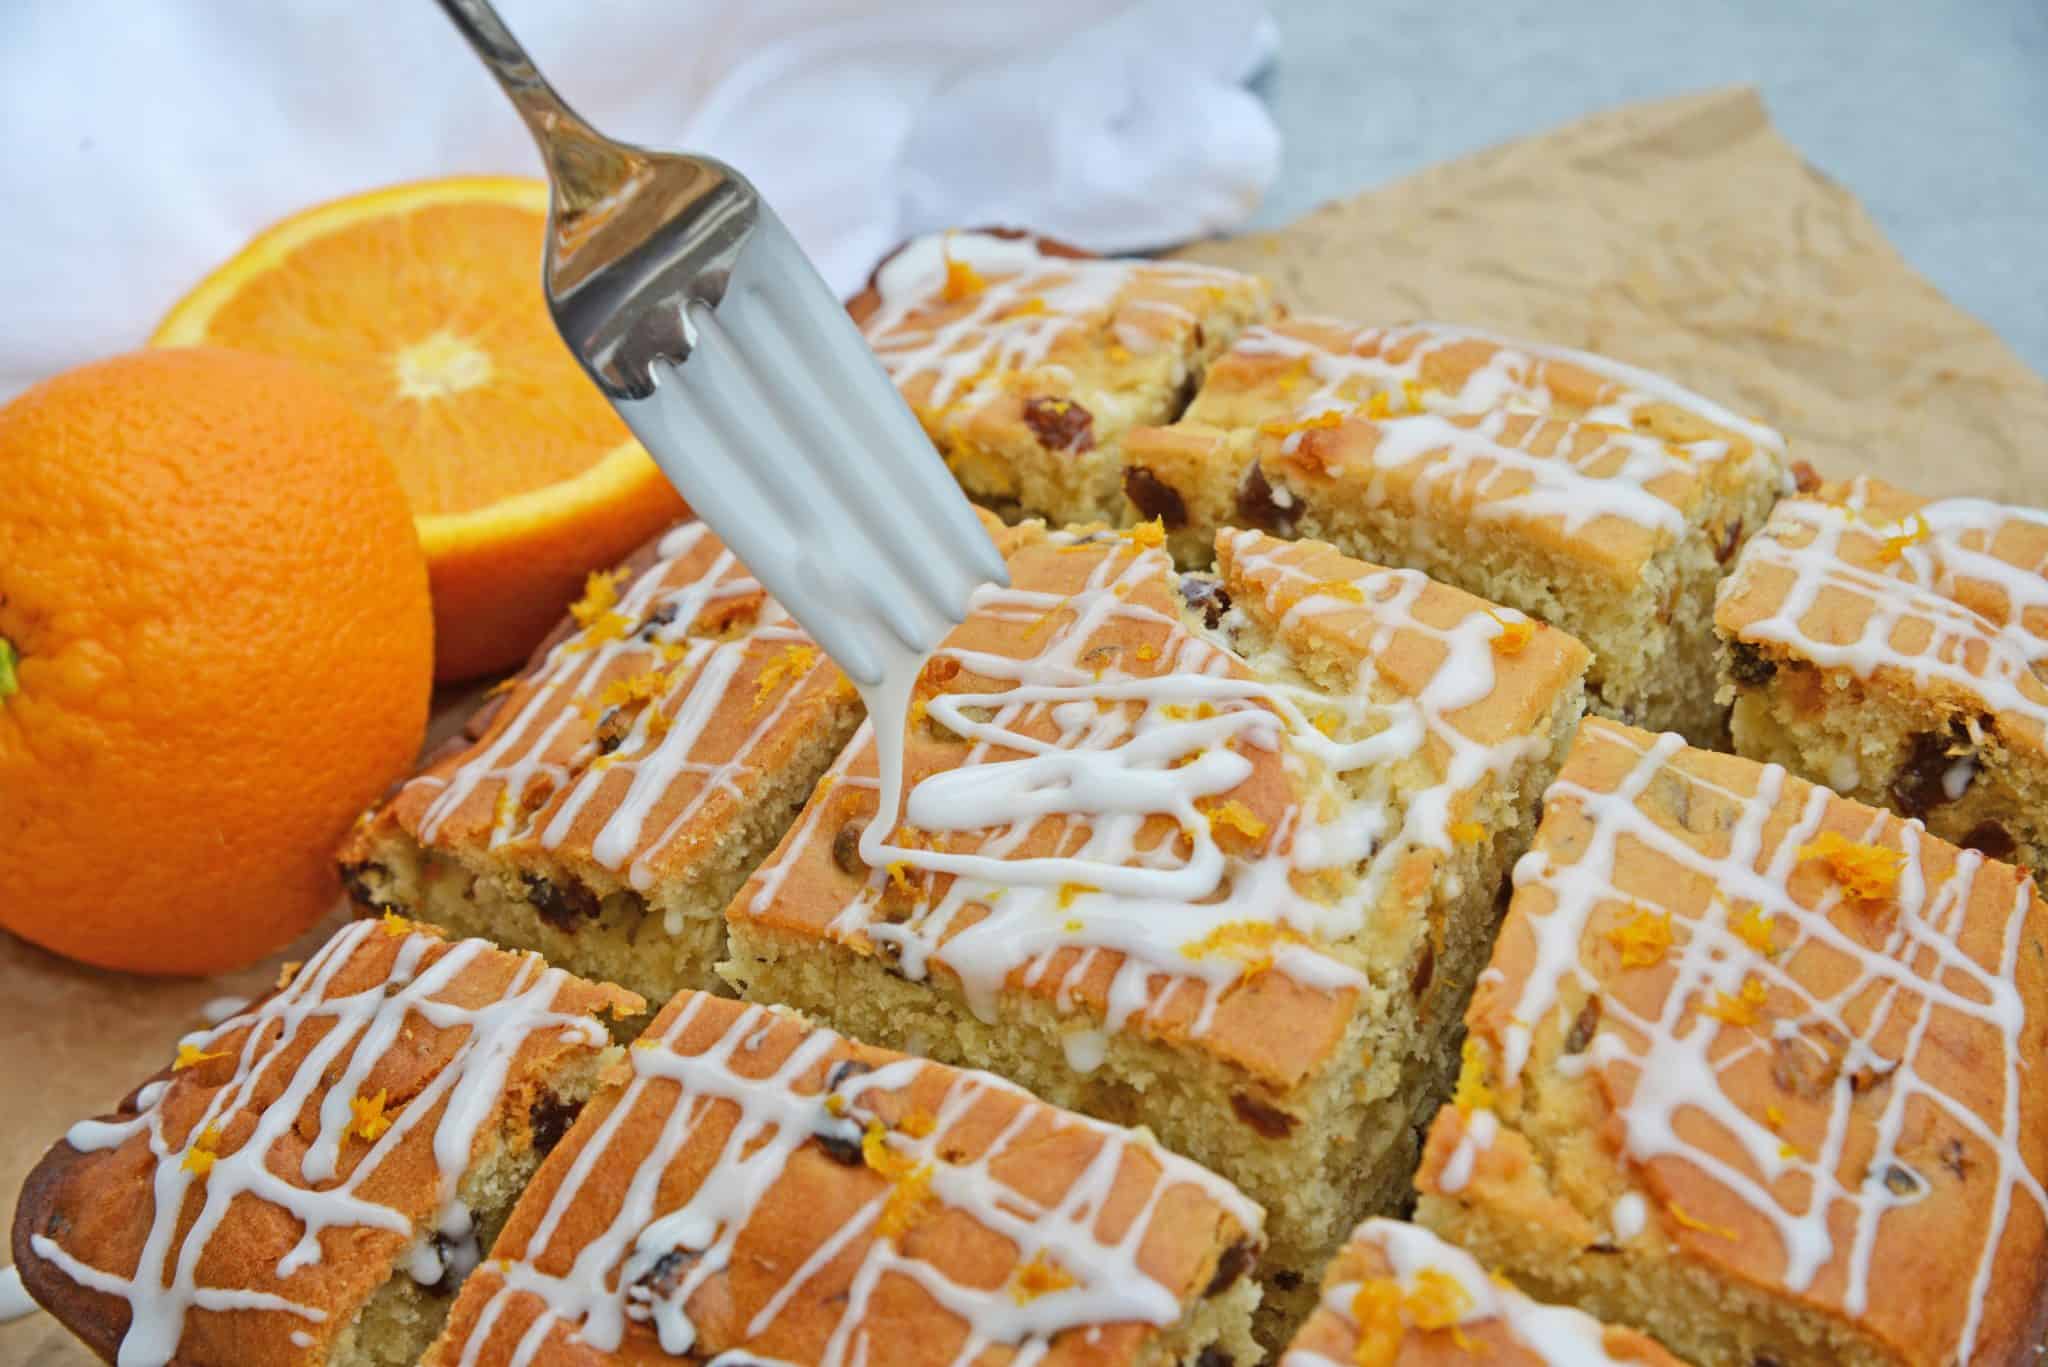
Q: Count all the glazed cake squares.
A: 9